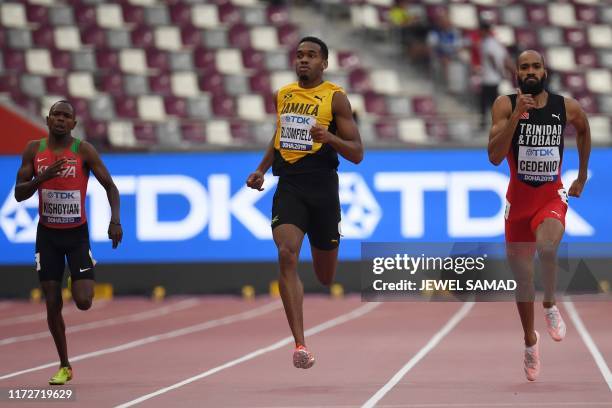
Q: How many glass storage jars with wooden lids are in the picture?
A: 0